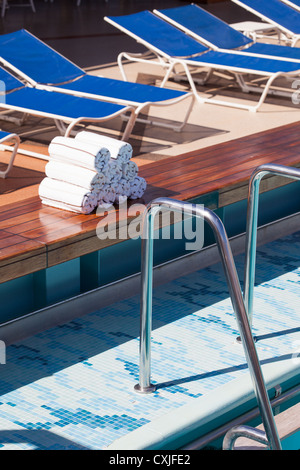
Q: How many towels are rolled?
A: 9